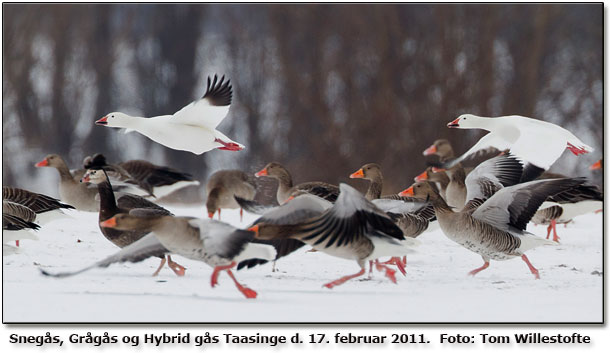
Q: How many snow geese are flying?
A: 2